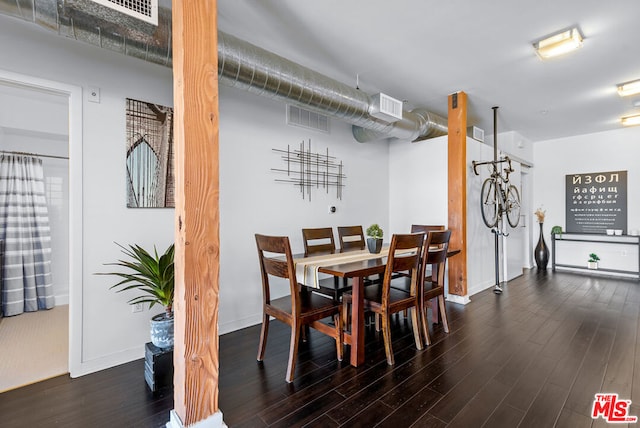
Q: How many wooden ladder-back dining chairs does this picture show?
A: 6